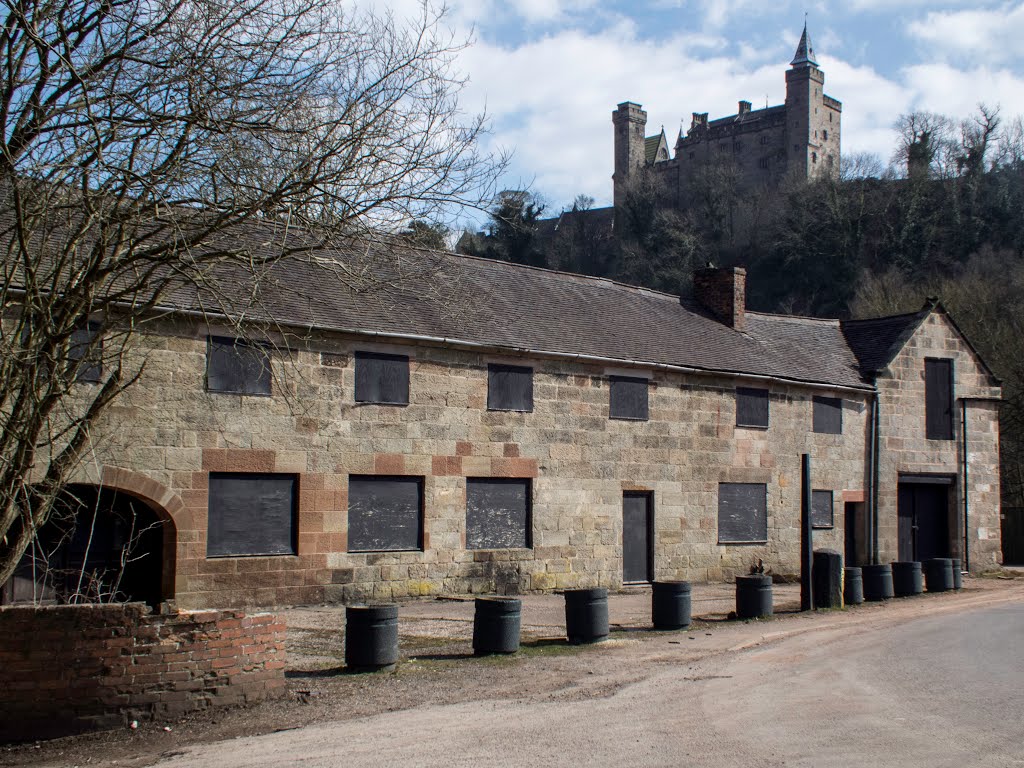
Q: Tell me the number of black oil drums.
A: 10